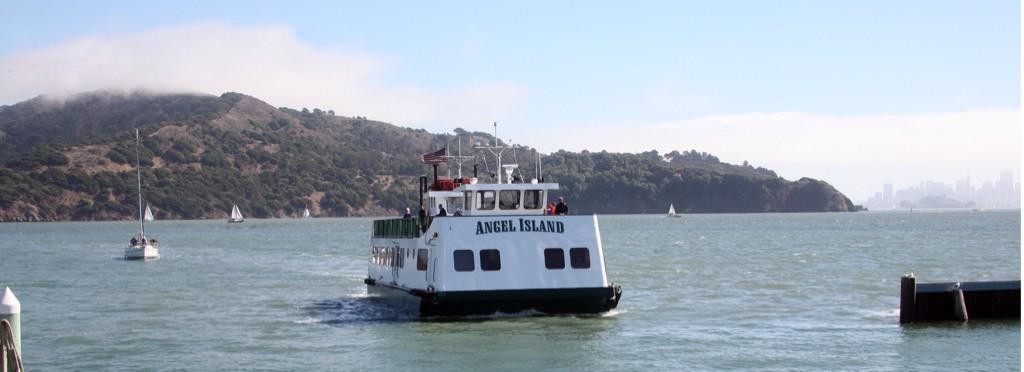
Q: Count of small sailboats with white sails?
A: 4